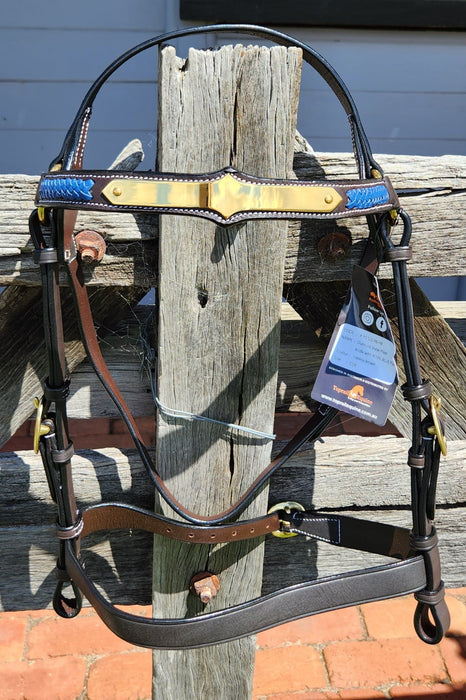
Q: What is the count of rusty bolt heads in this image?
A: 3